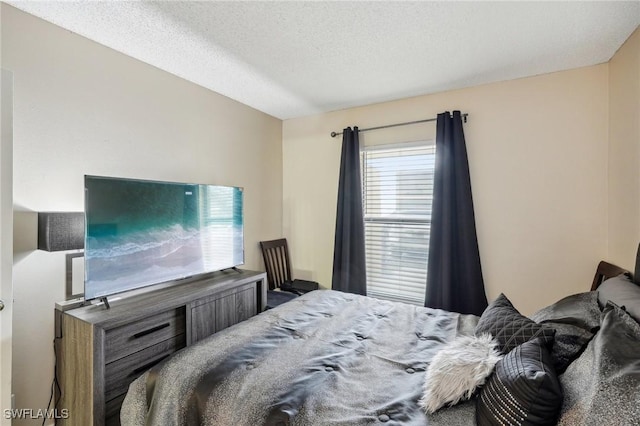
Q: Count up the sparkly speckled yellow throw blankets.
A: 0